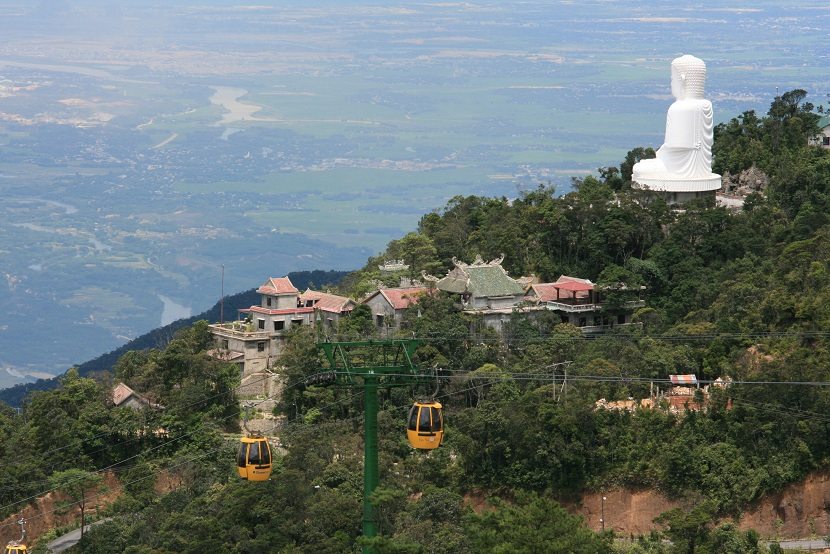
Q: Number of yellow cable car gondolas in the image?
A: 3